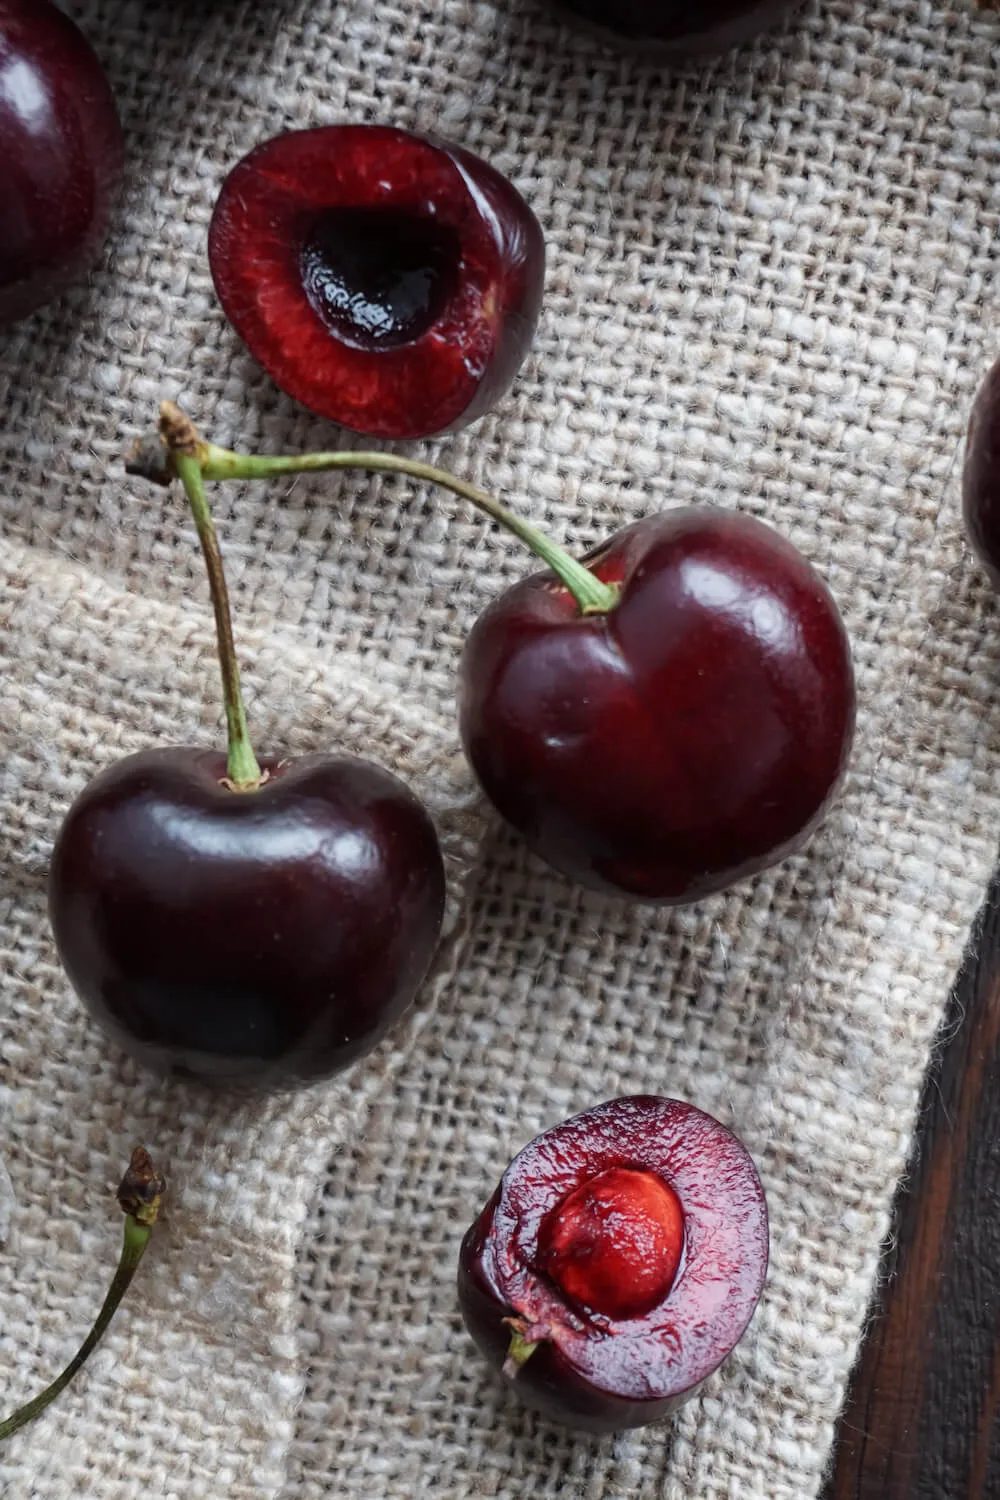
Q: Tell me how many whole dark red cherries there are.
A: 2